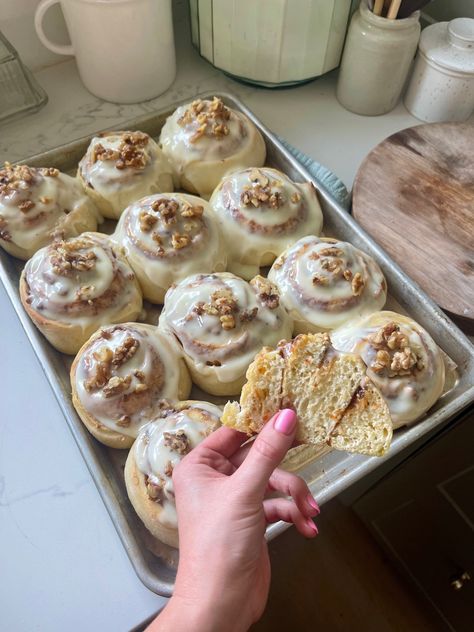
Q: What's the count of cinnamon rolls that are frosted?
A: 11